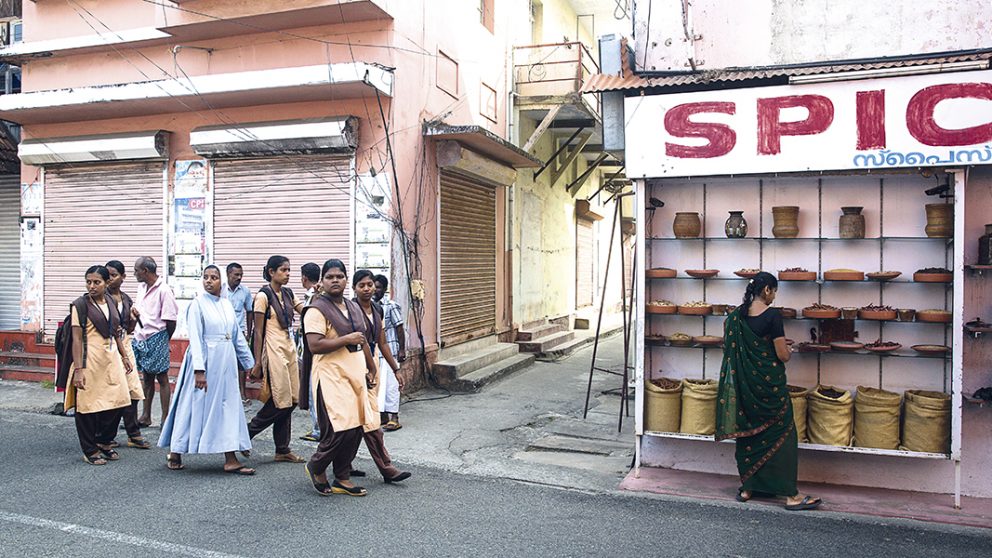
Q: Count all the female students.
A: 5